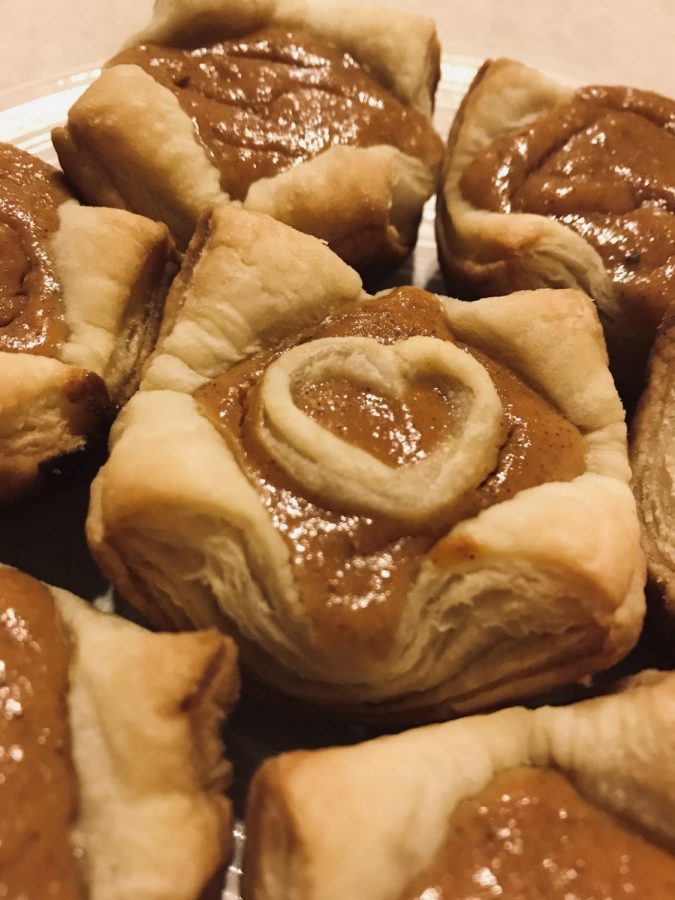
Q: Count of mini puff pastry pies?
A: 7